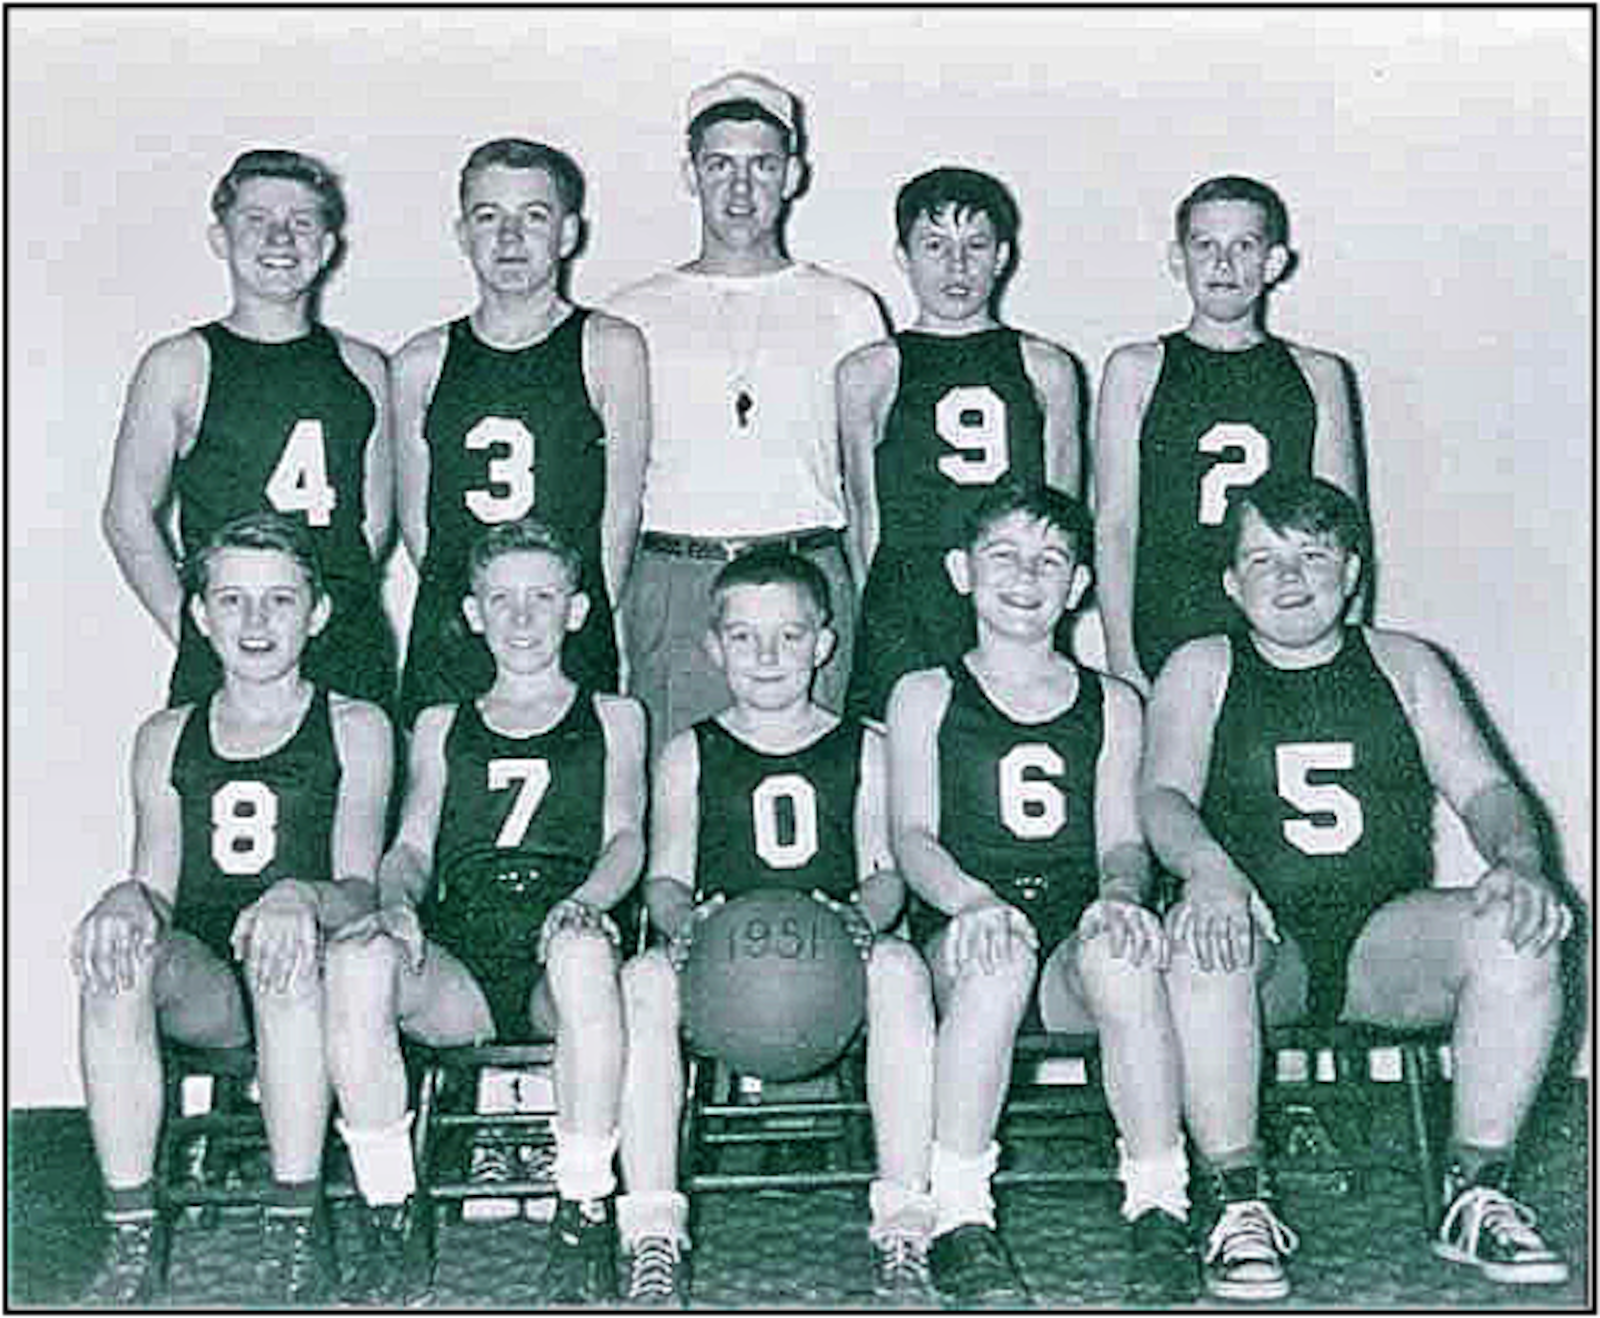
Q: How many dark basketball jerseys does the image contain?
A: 9